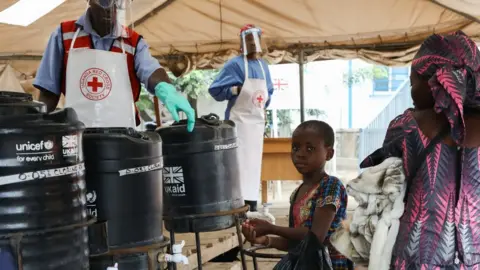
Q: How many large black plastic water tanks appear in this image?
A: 3